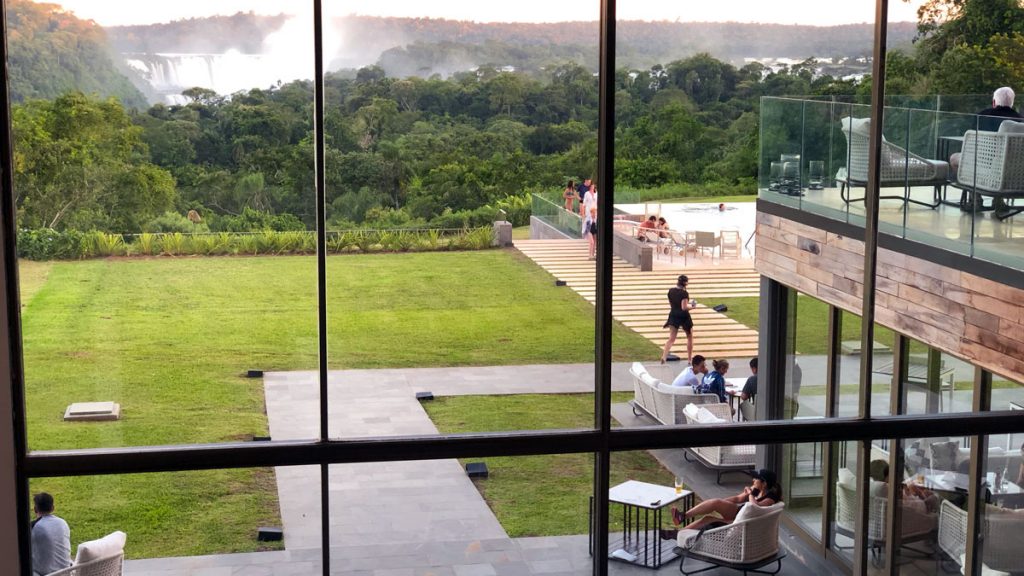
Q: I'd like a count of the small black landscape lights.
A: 8